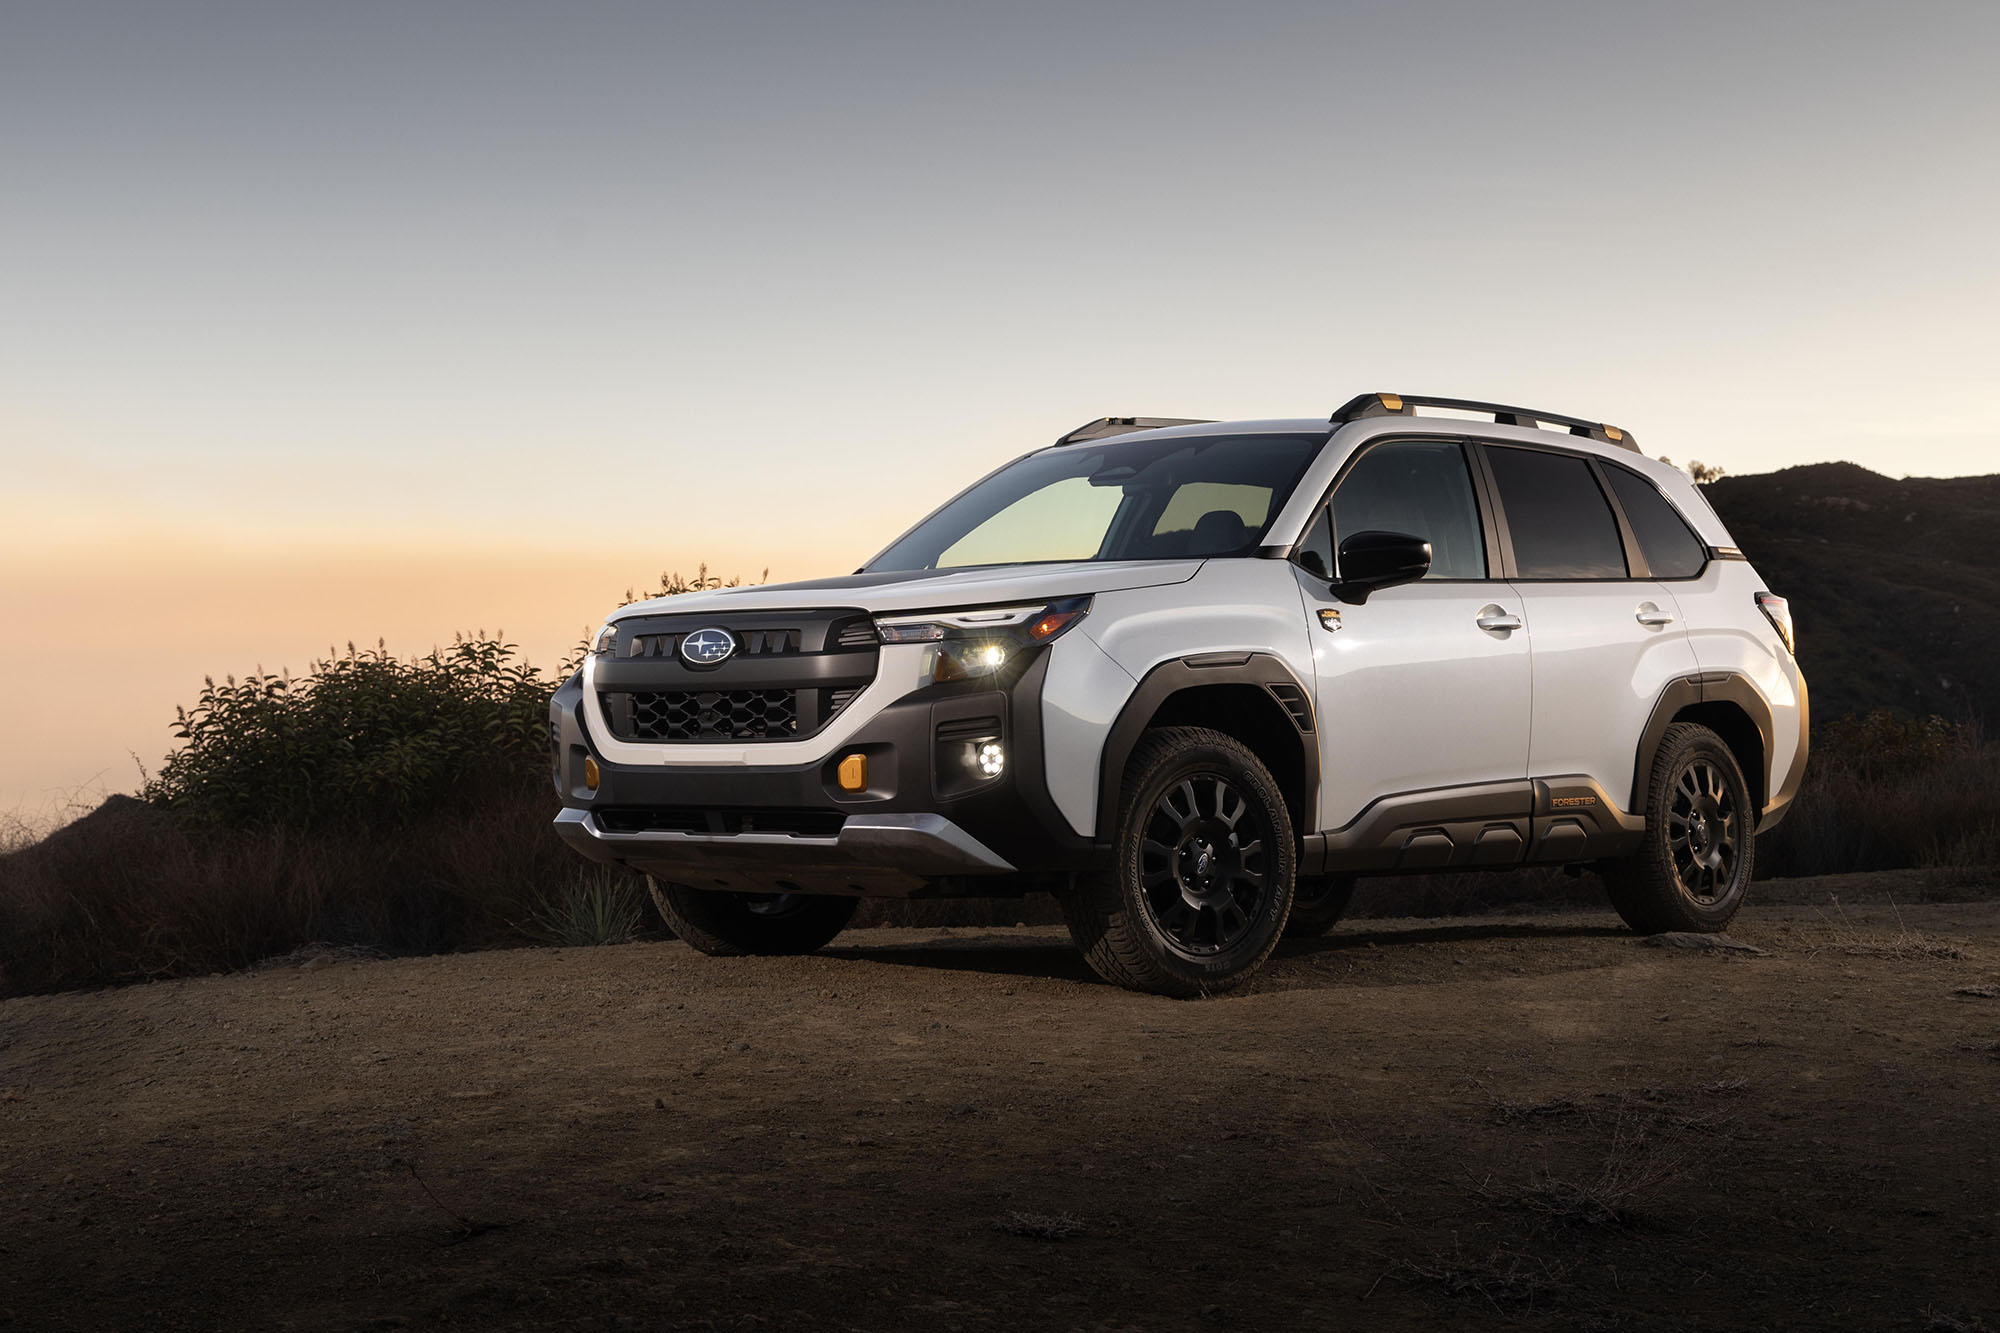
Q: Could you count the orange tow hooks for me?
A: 2